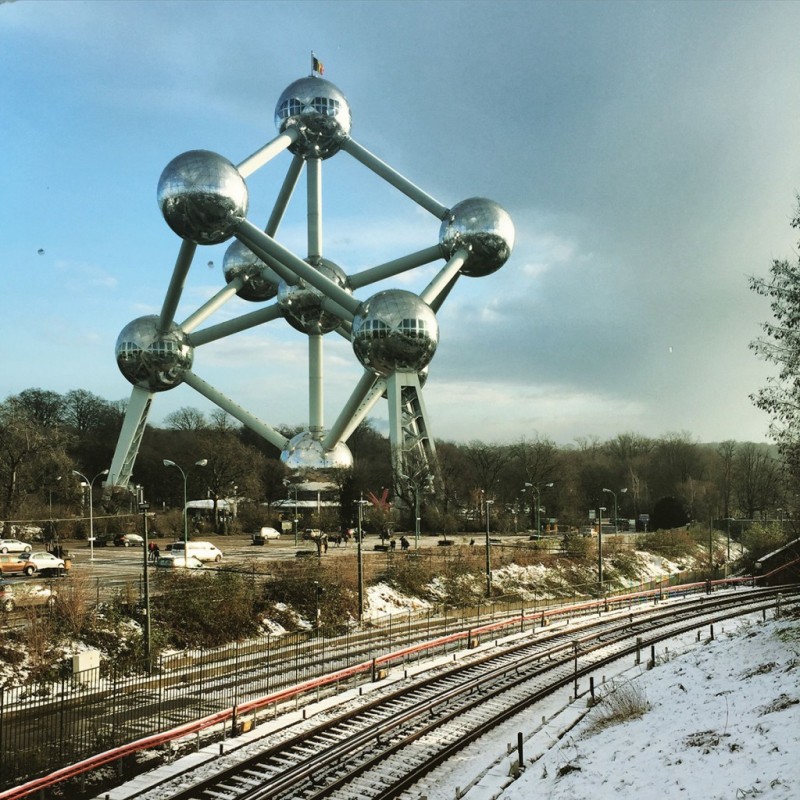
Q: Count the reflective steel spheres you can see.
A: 9